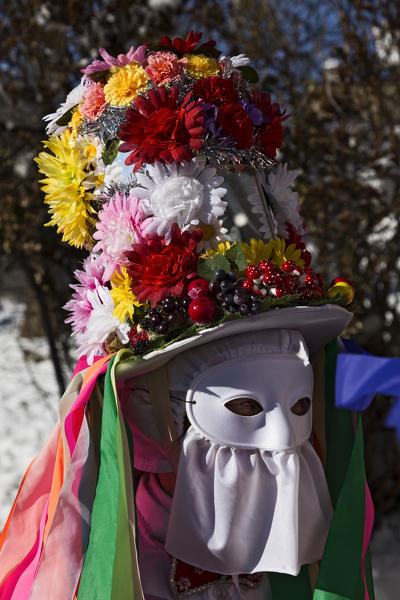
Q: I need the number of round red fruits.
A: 2